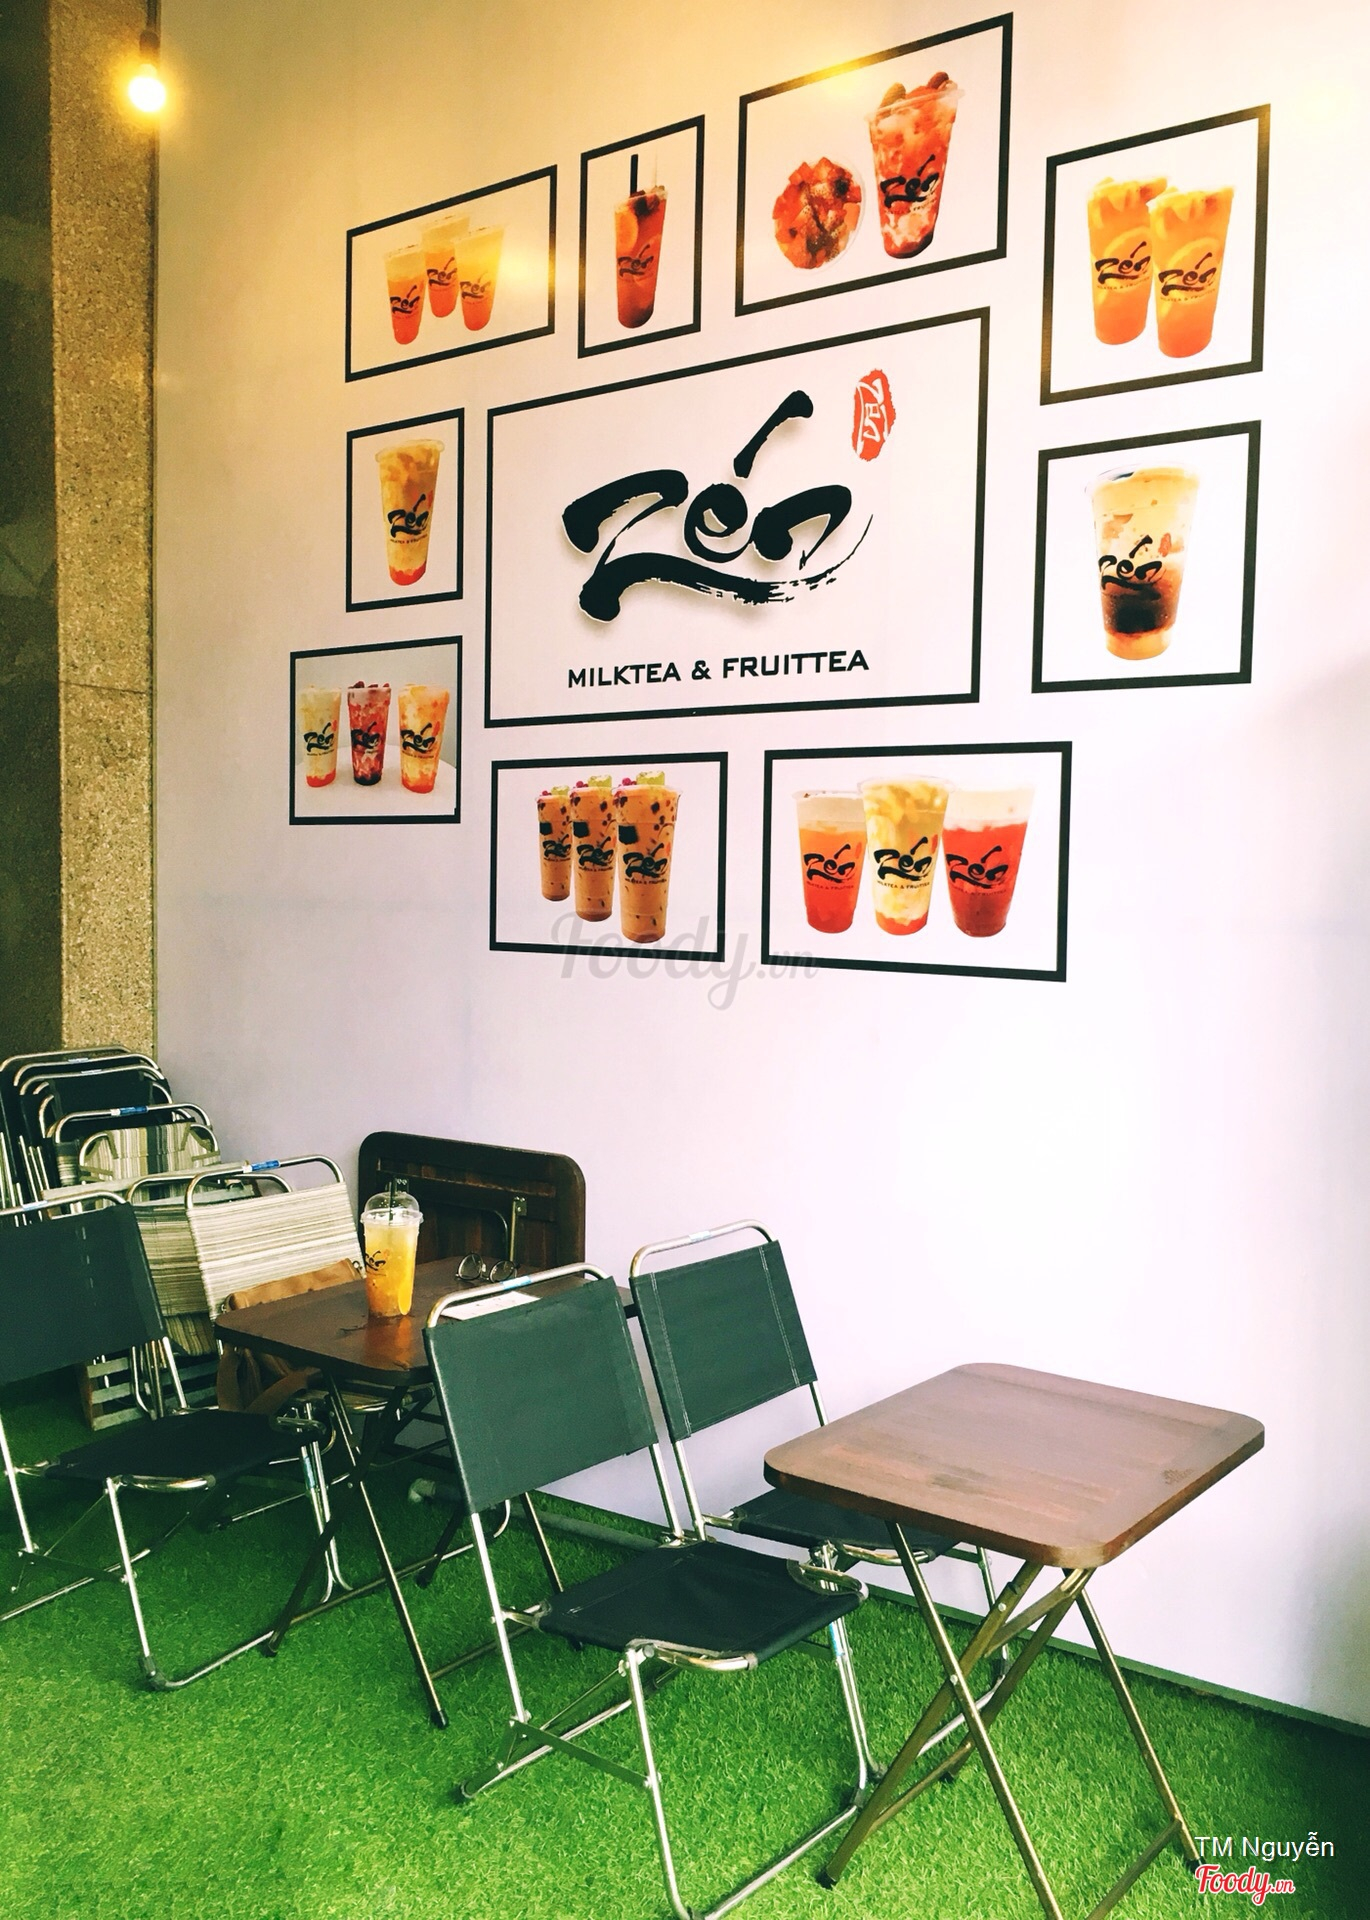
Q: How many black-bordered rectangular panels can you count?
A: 10